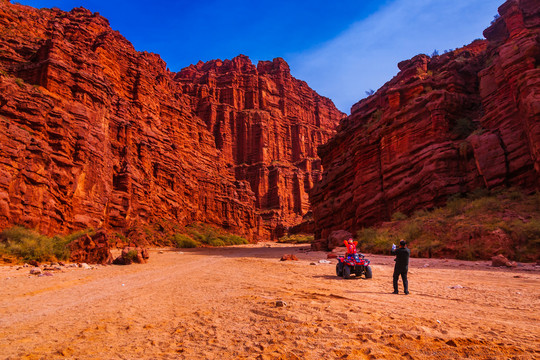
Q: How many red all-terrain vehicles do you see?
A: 1